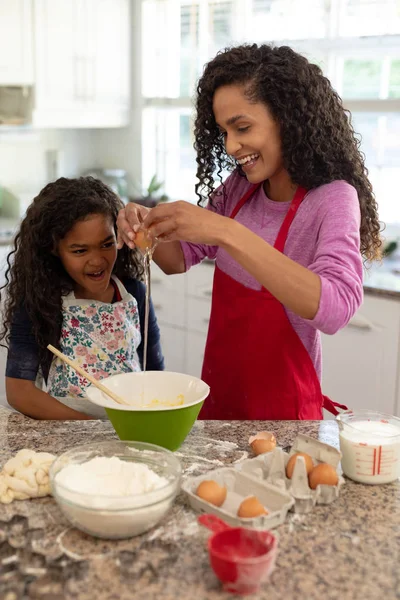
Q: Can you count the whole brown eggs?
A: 2